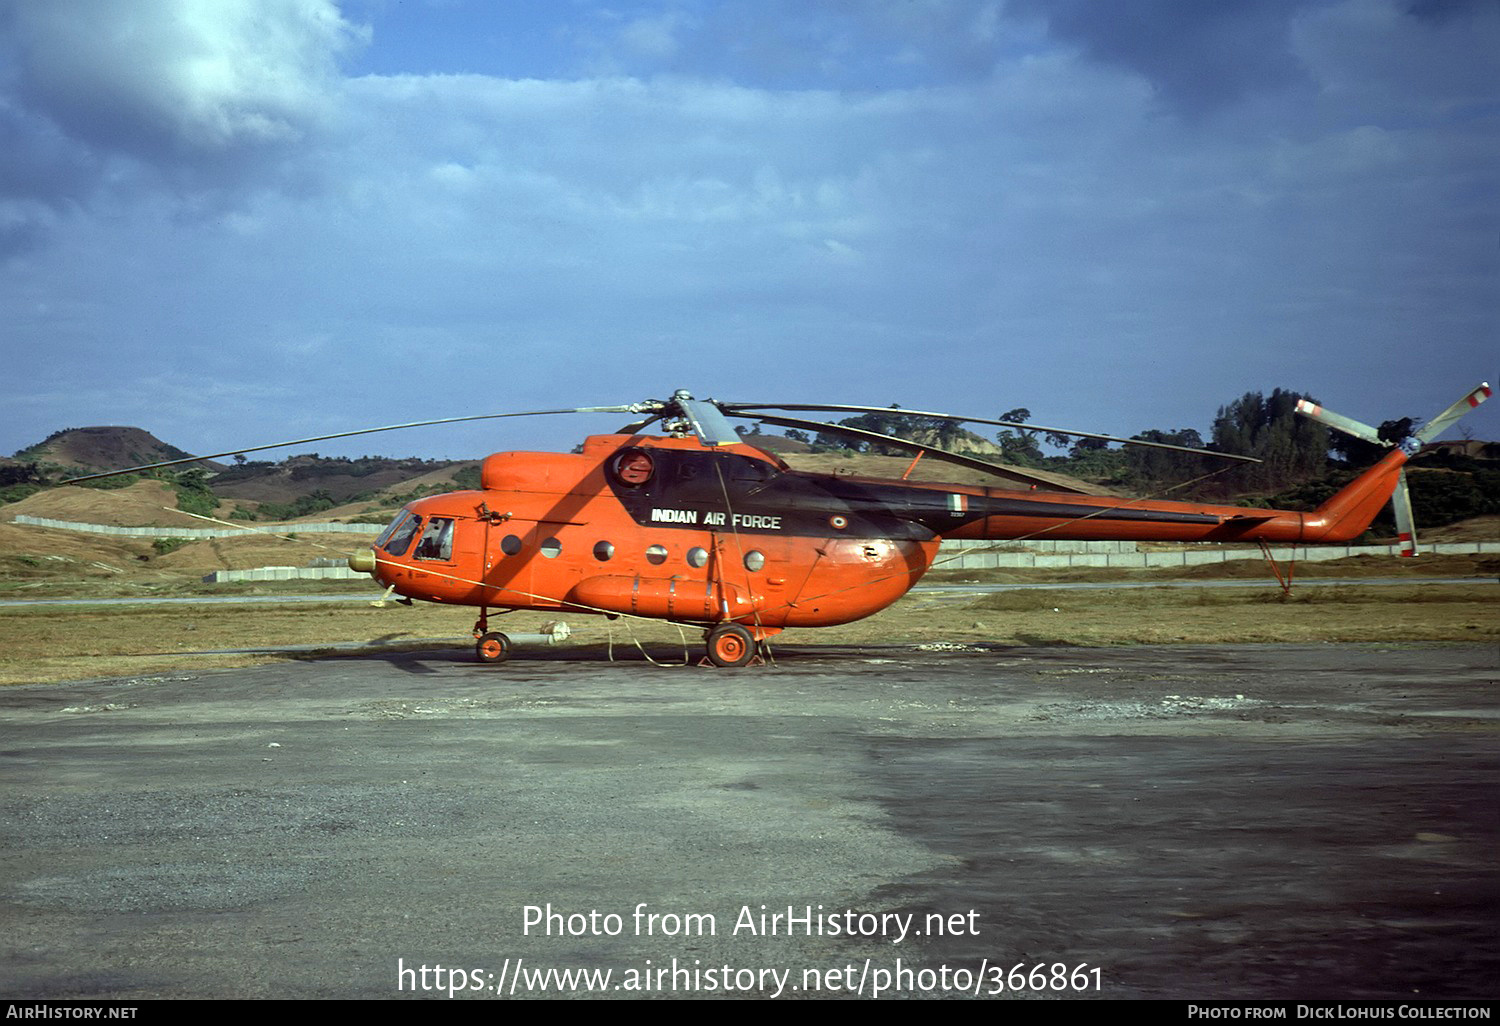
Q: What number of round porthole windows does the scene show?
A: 6